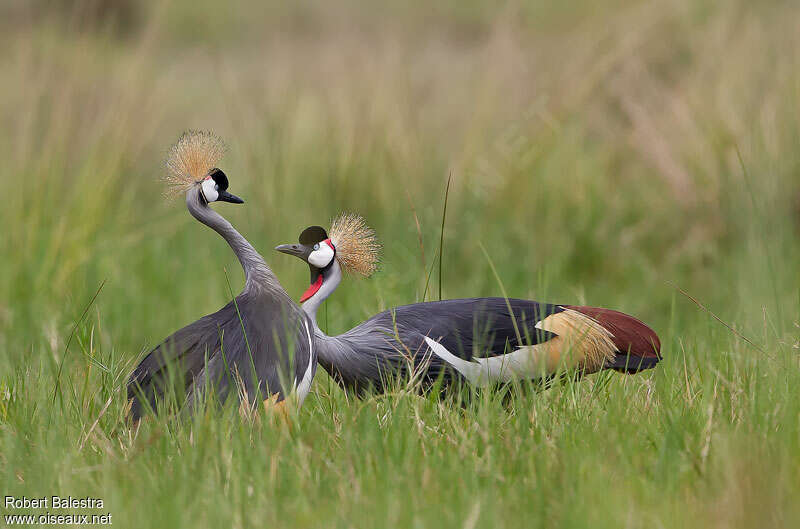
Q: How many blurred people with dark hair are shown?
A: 0